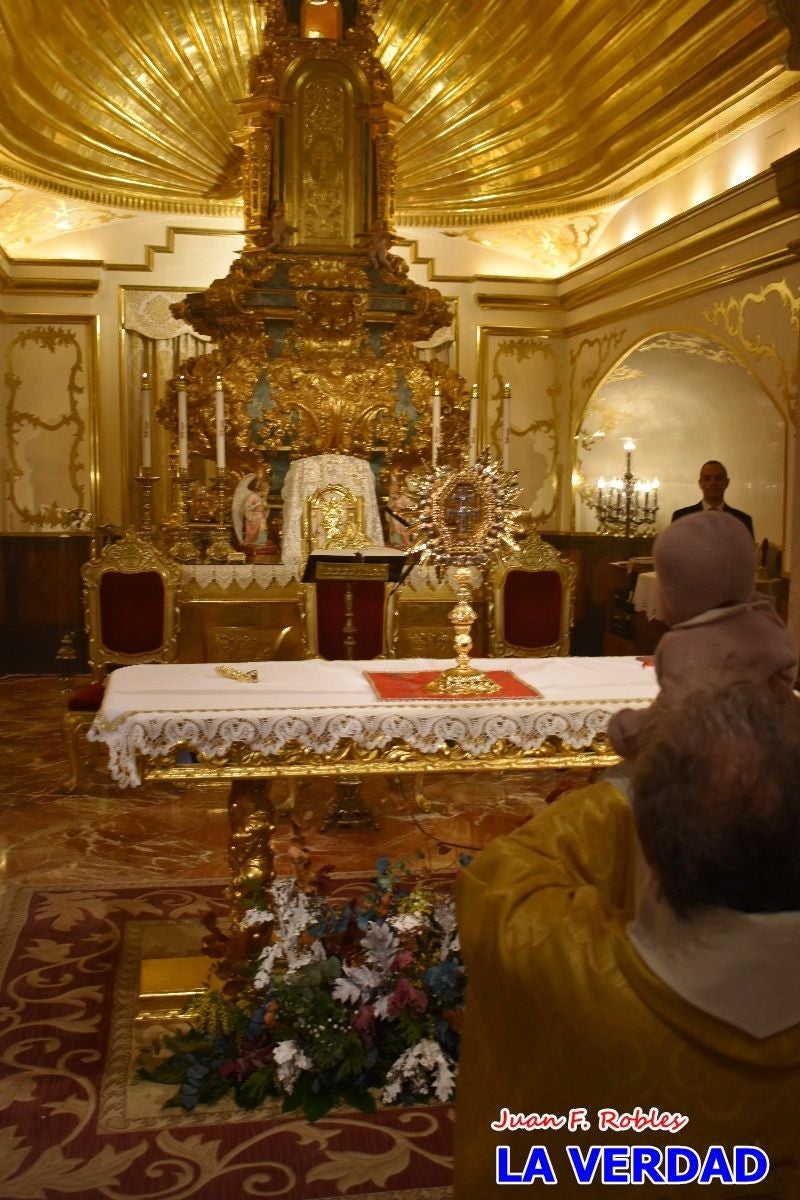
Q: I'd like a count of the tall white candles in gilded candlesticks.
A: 6